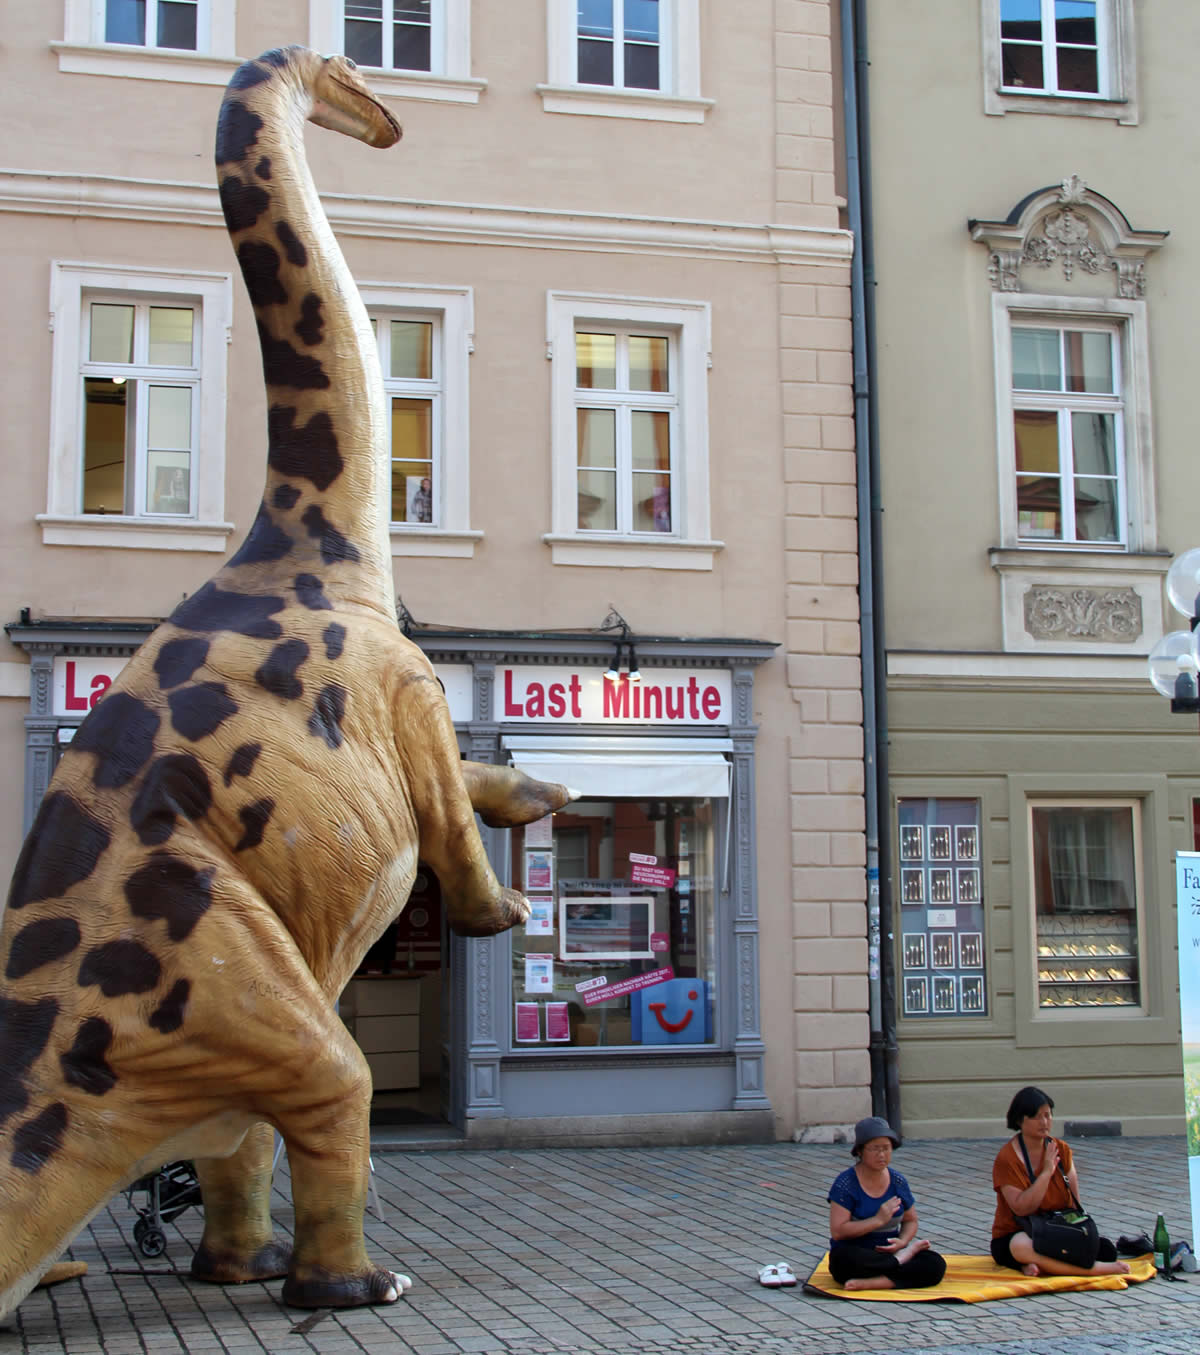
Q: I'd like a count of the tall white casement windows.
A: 8